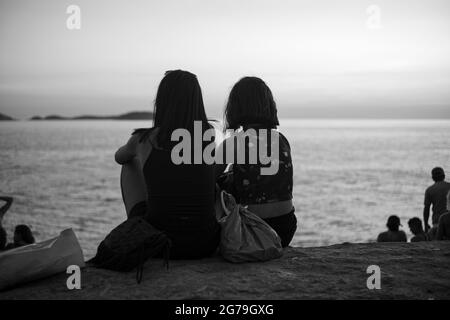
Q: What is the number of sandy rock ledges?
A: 1